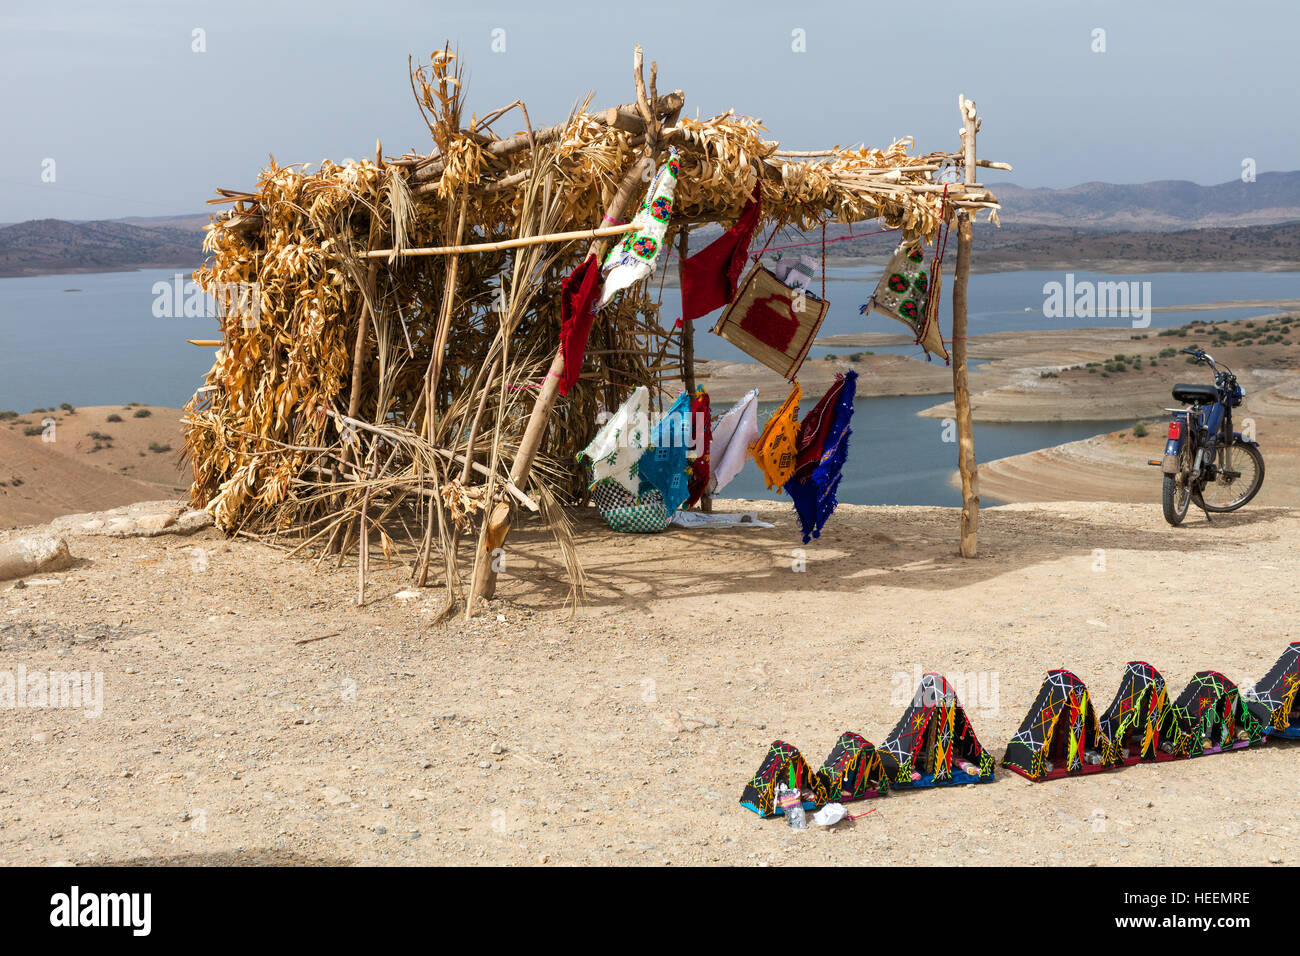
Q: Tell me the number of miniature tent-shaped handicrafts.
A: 7